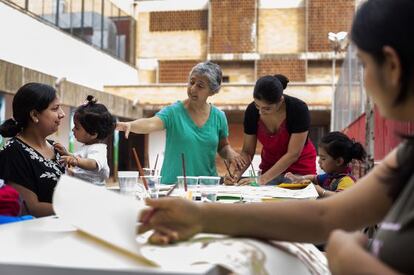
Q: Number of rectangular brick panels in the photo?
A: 5